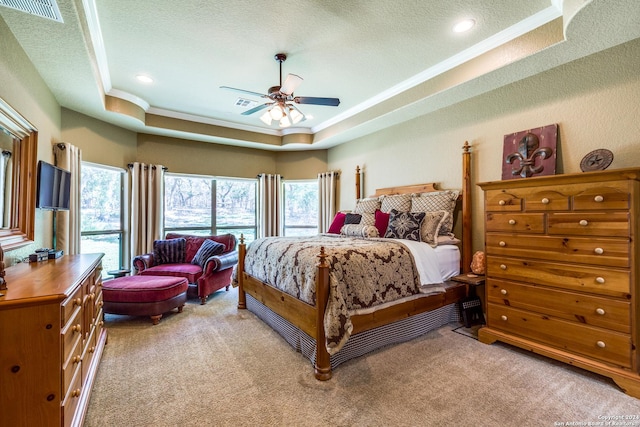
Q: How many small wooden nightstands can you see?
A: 1